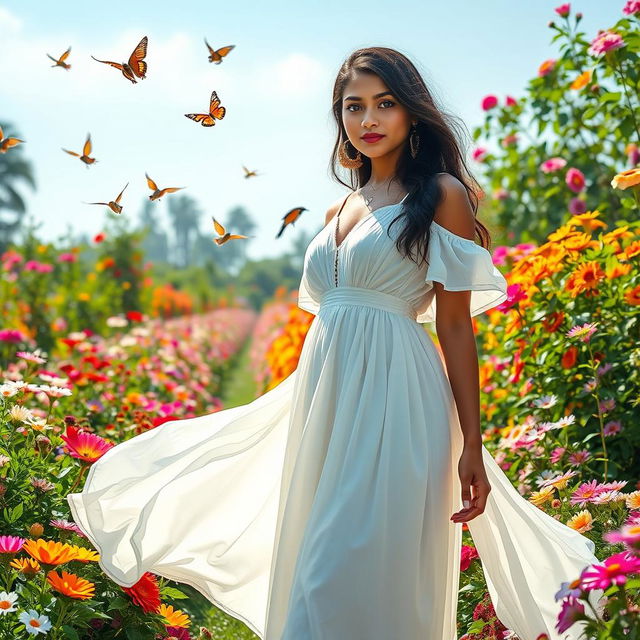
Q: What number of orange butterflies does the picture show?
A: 2